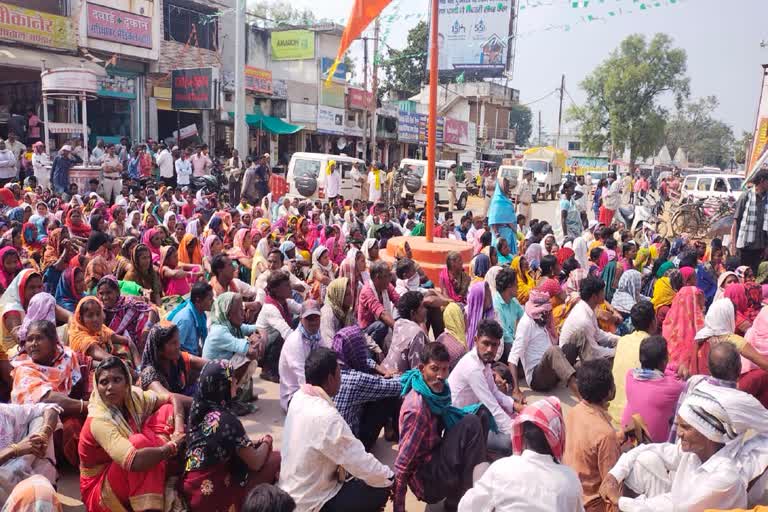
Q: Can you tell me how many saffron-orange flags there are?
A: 1